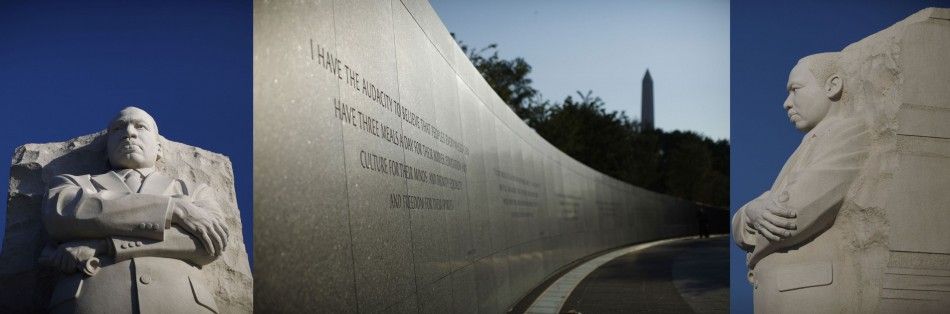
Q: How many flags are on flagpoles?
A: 0